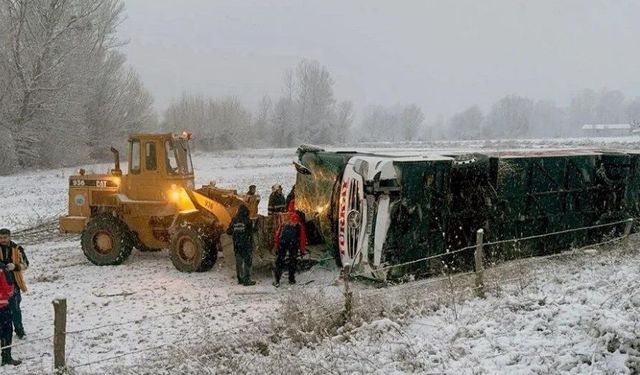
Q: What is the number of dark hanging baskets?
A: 0